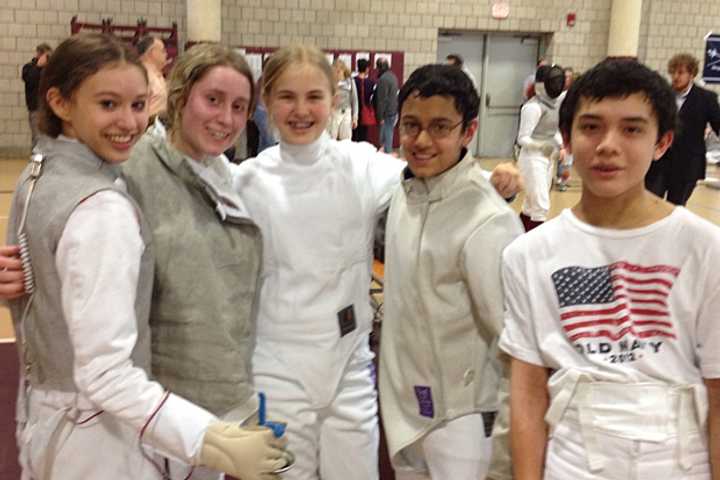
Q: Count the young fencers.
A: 5